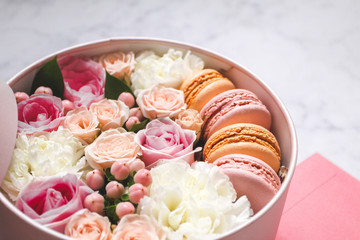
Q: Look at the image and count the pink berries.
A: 14